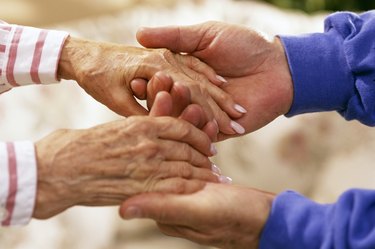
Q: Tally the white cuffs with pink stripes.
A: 2